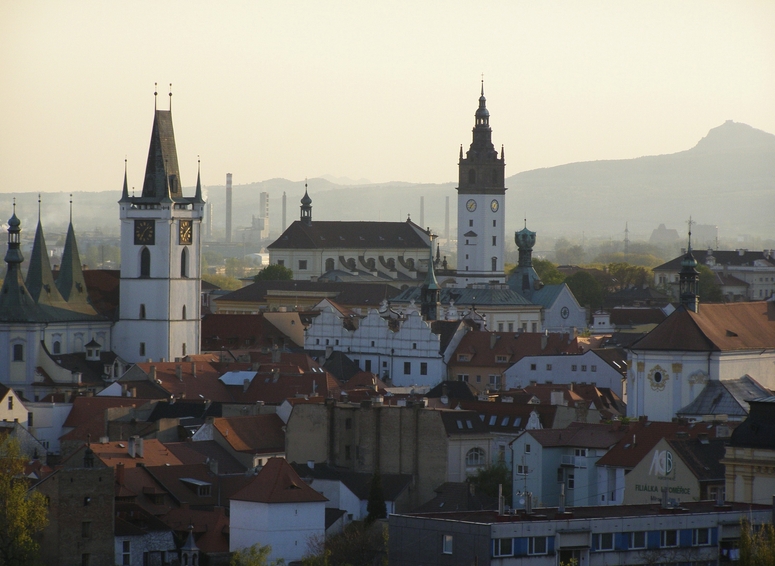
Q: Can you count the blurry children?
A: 0